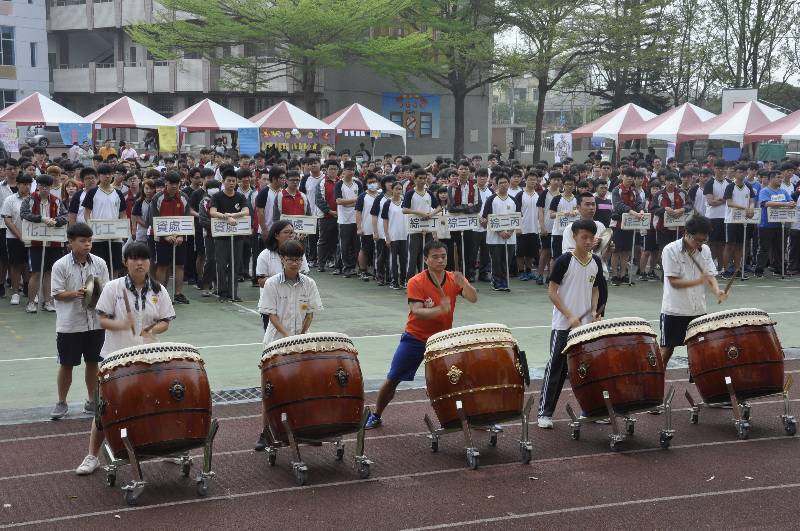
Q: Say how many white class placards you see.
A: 13